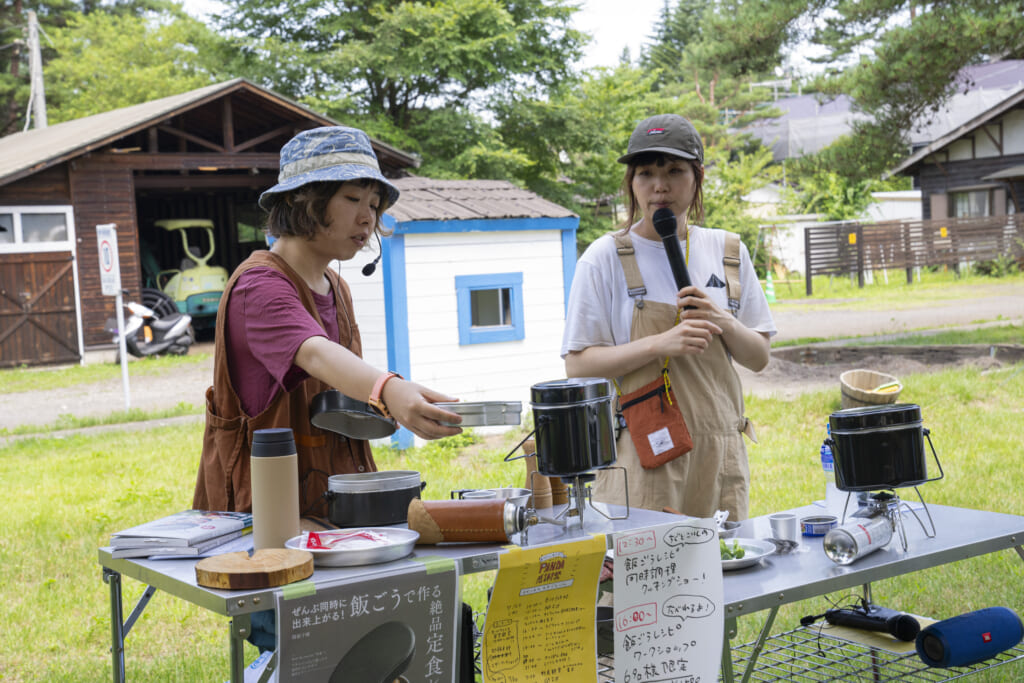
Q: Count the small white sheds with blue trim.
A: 1